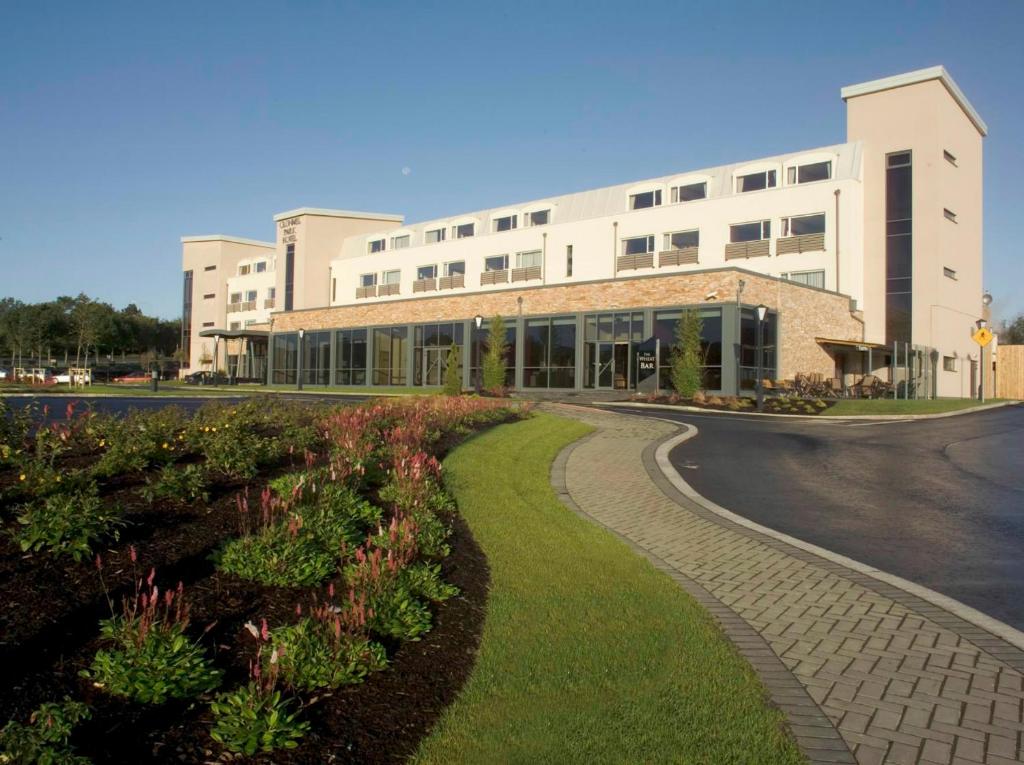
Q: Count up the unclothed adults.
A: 0